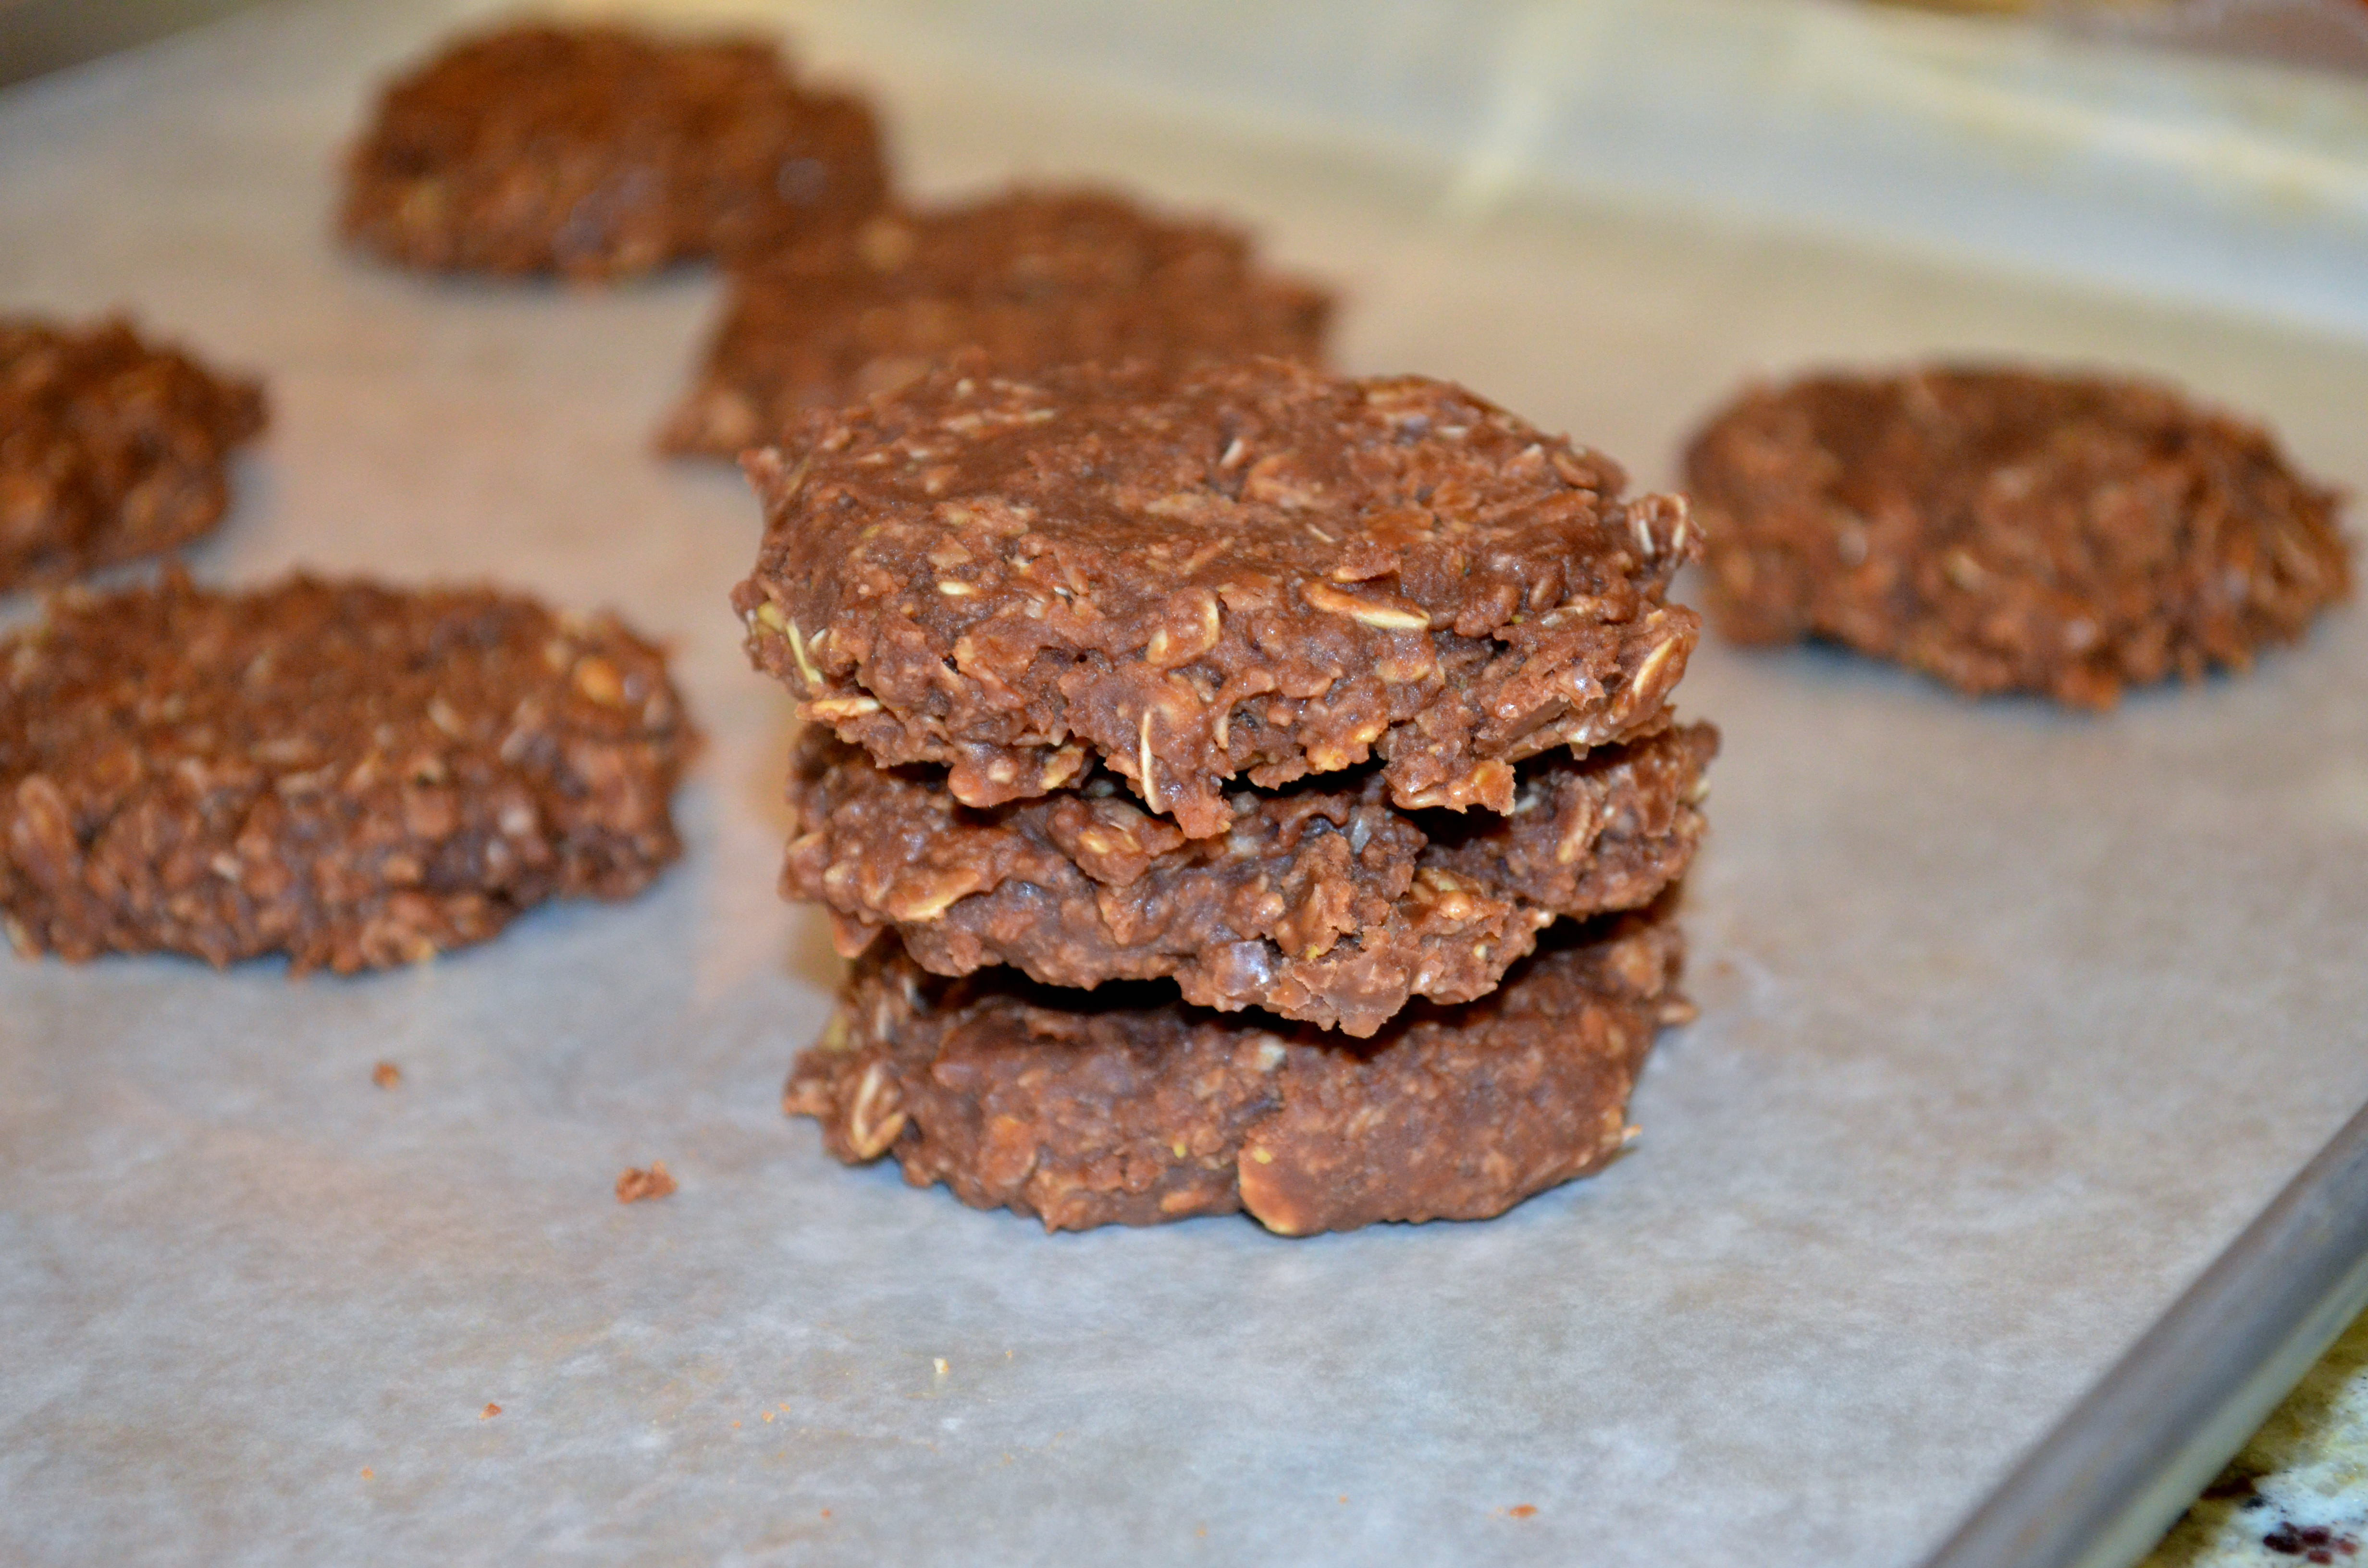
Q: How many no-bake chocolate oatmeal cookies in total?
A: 8